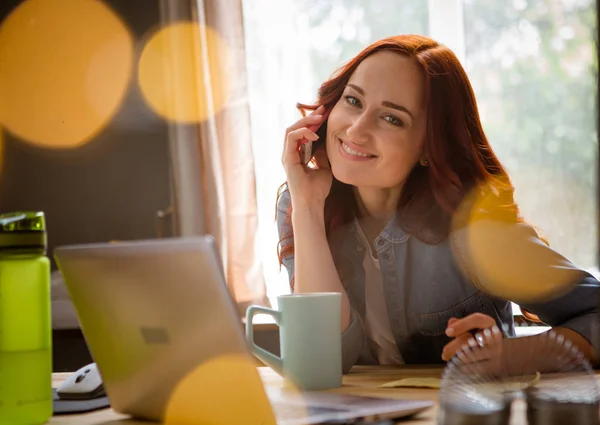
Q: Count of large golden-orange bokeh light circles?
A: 4